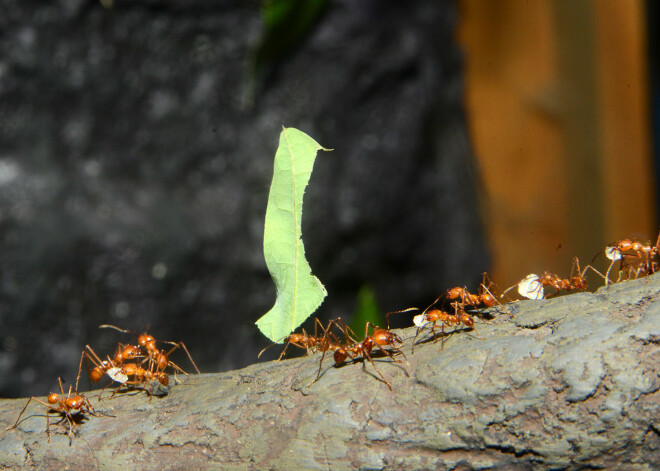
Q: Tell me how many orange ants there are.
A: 10